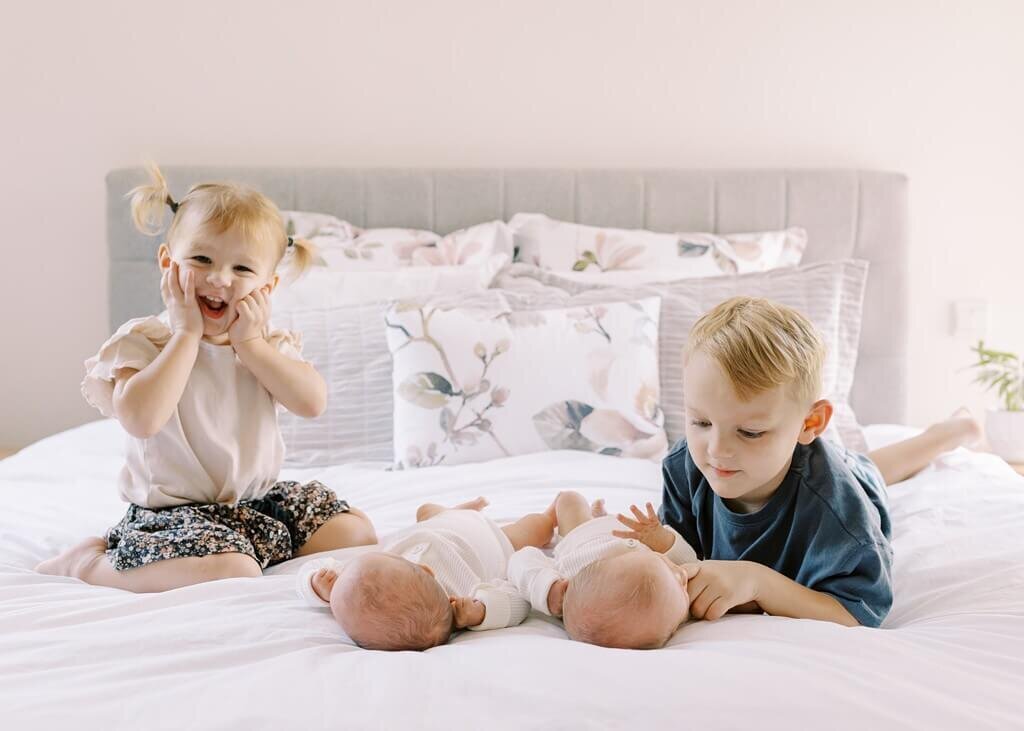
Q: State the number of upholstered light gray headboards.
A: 1